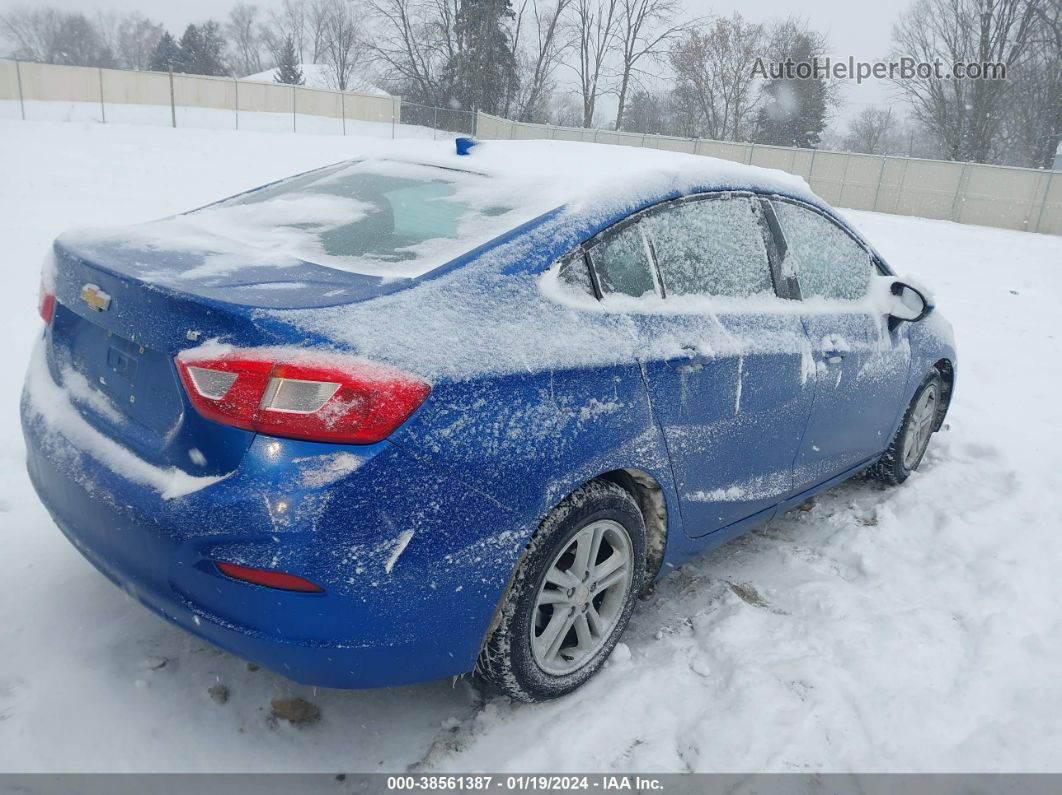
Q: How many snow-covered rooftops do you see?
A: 1